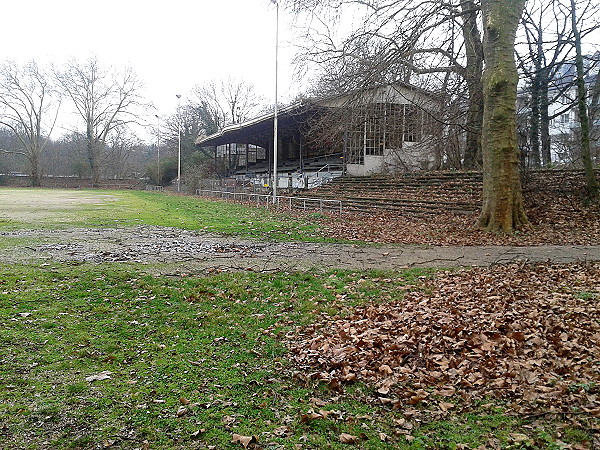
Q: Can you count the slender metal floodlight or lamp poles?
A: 3